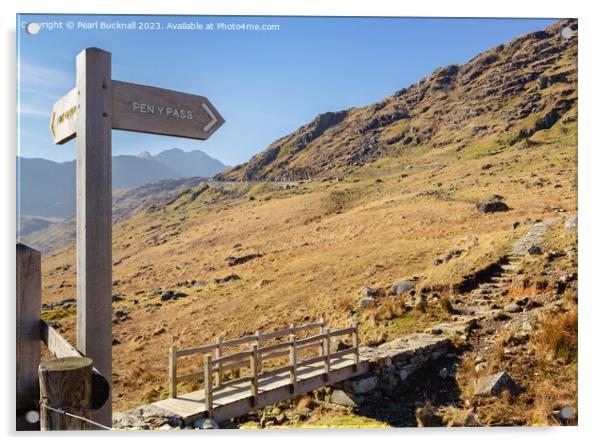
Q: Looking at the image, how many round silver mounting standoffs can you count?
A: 4